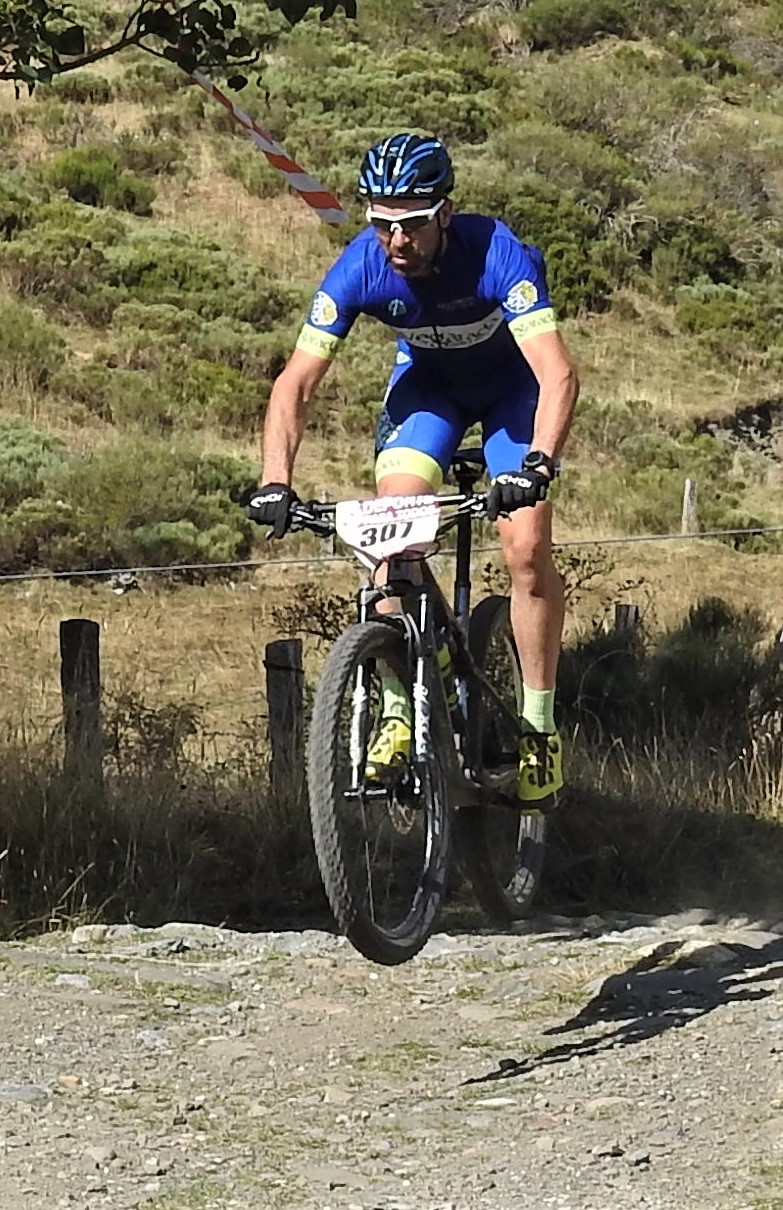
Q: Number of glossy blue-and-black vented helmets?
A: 1